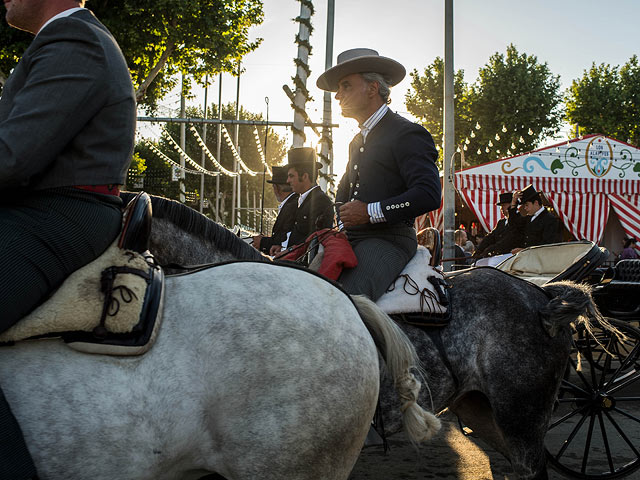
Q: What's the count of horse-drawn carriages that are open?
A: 1